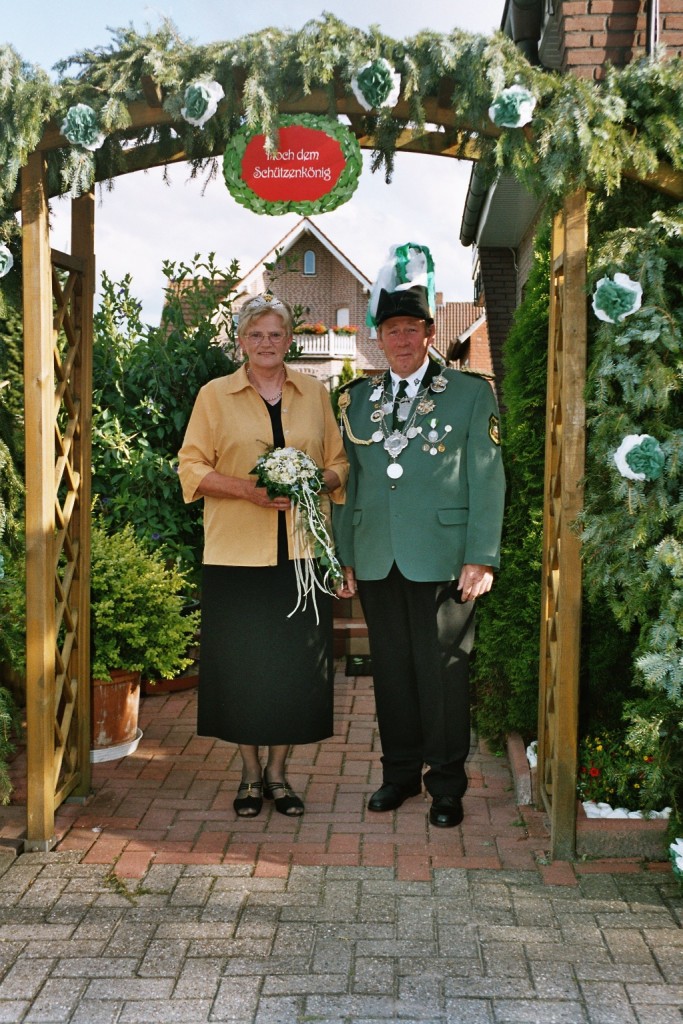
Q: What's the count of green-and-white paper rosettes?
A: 8